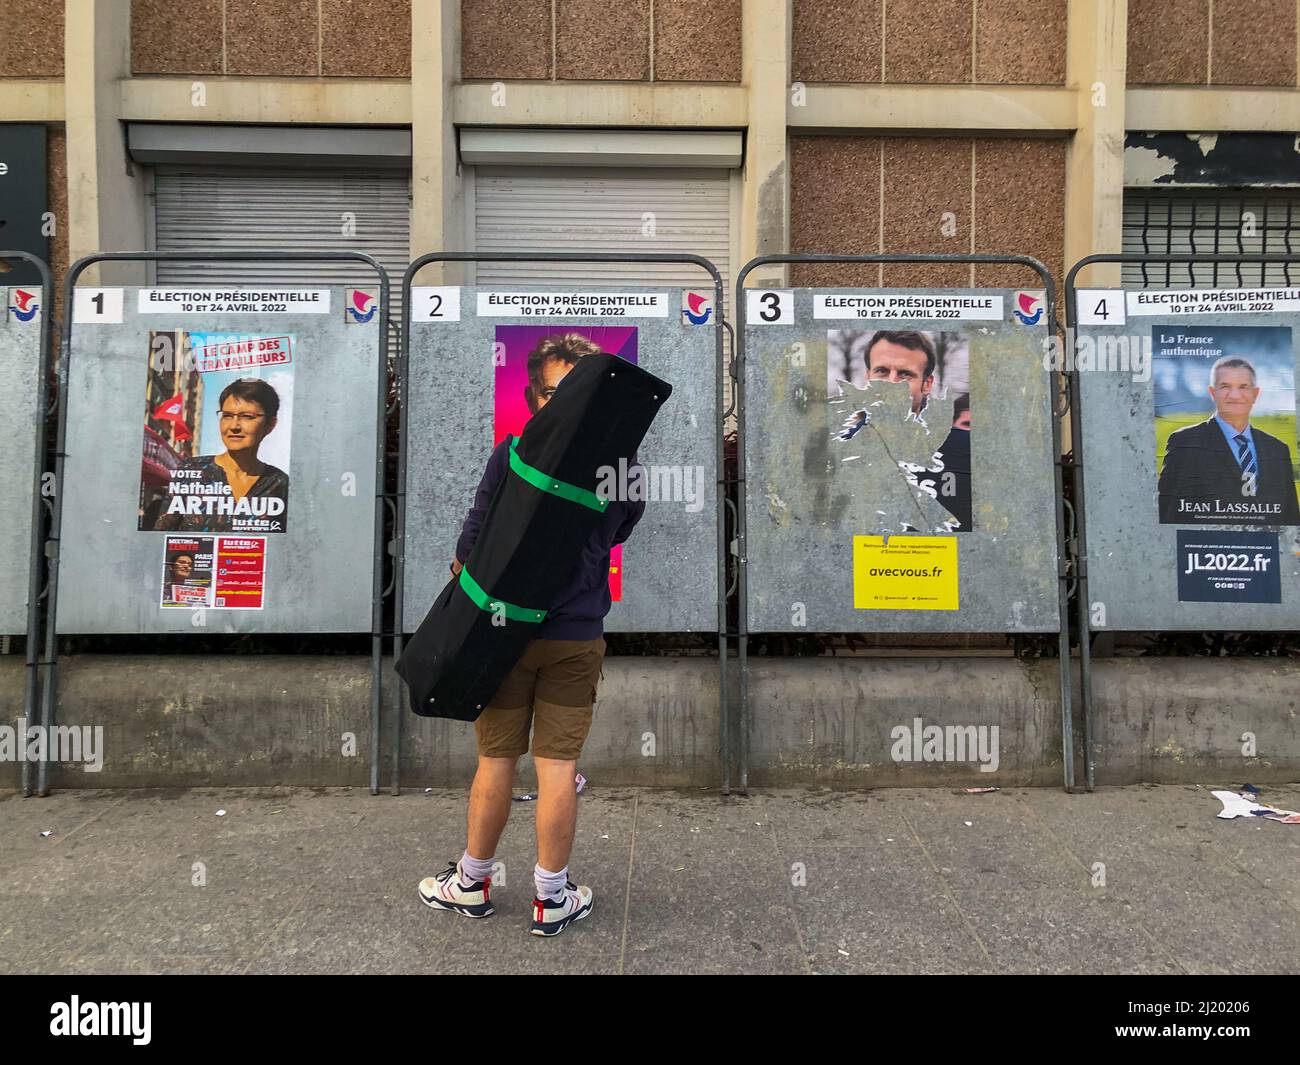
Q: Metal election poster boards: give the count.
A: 5